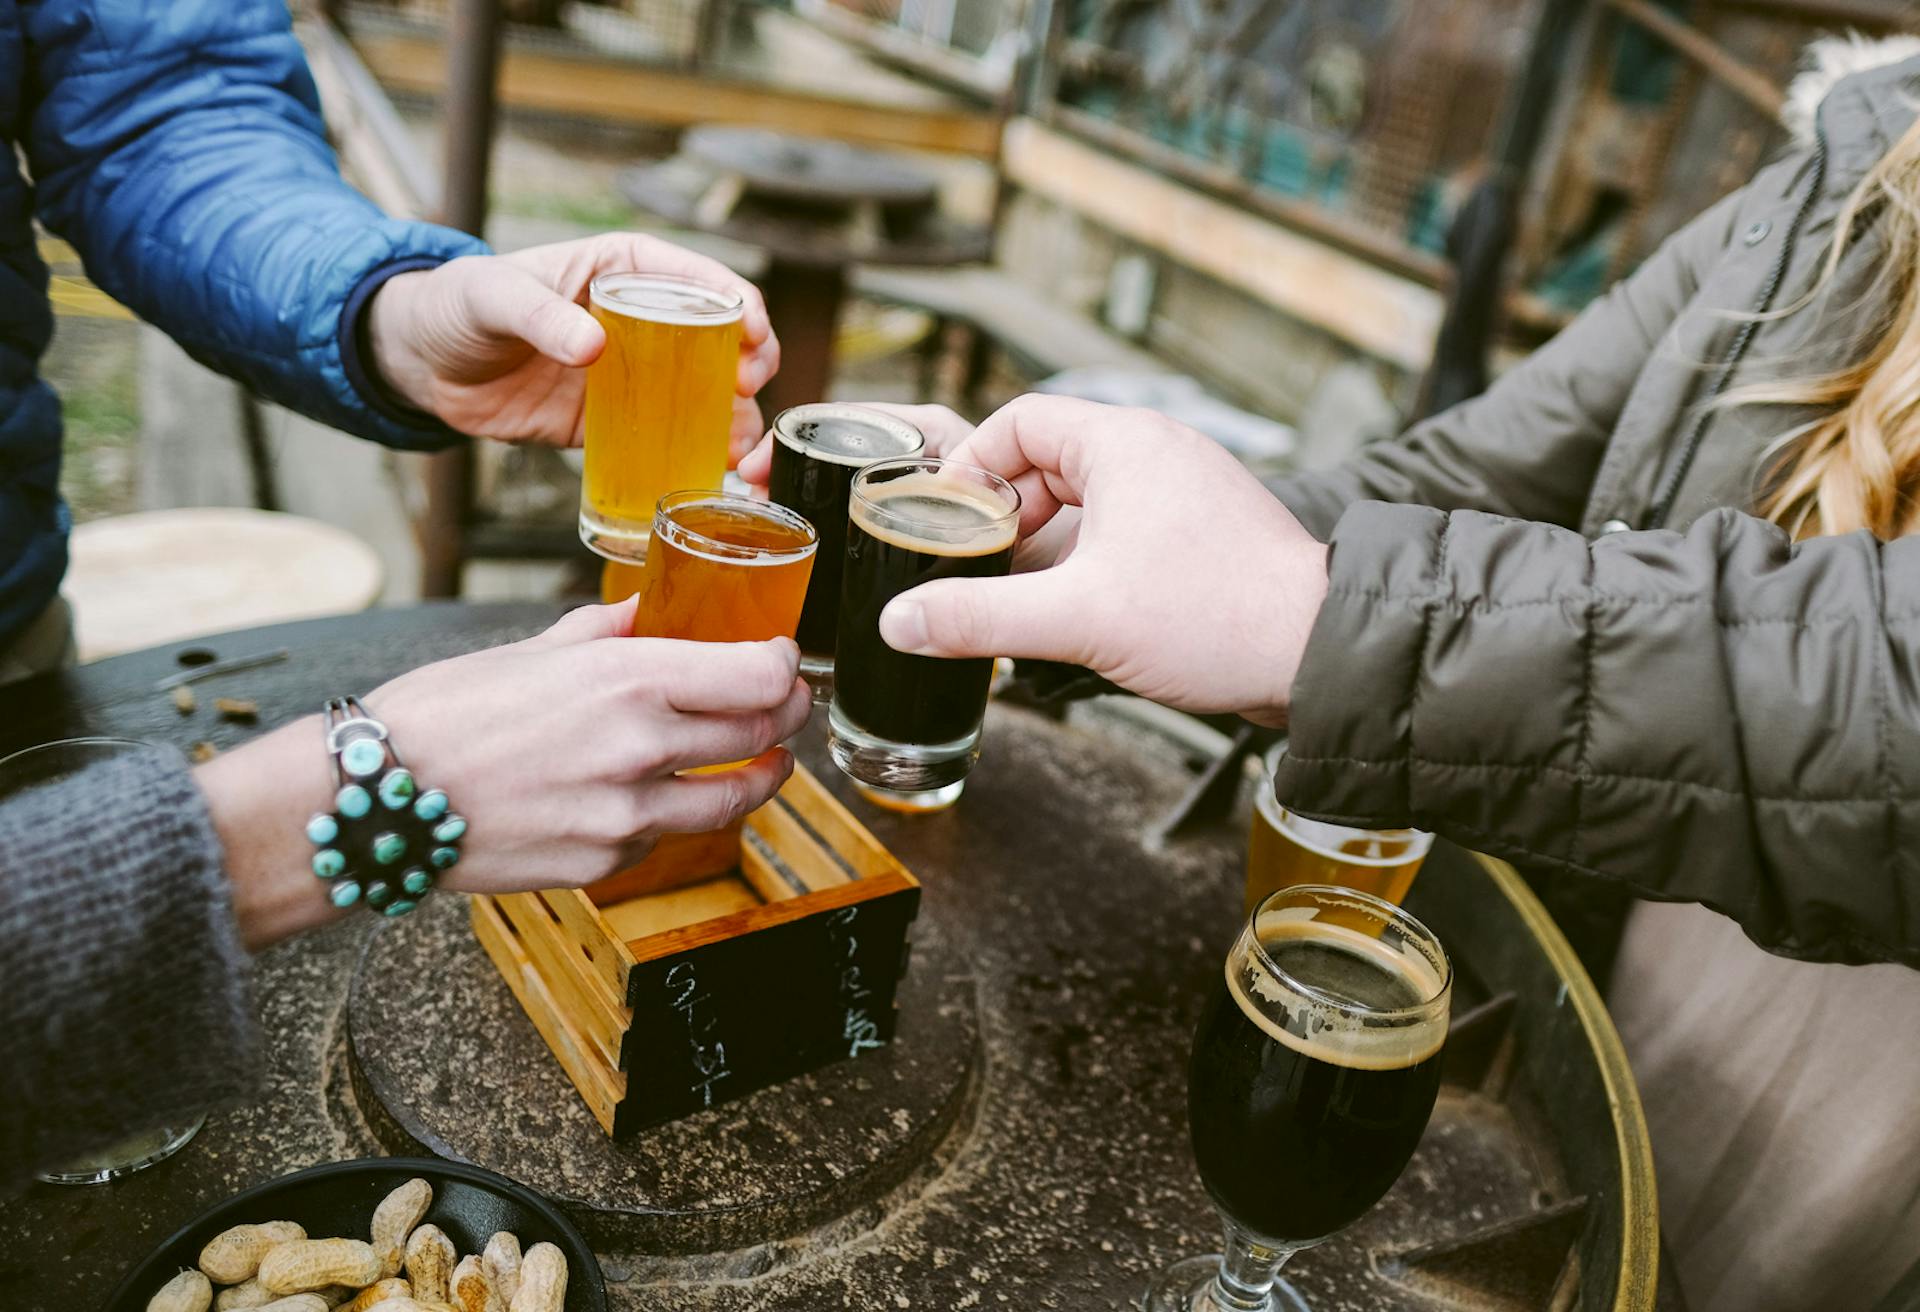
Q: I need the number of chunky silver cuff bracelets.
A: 1